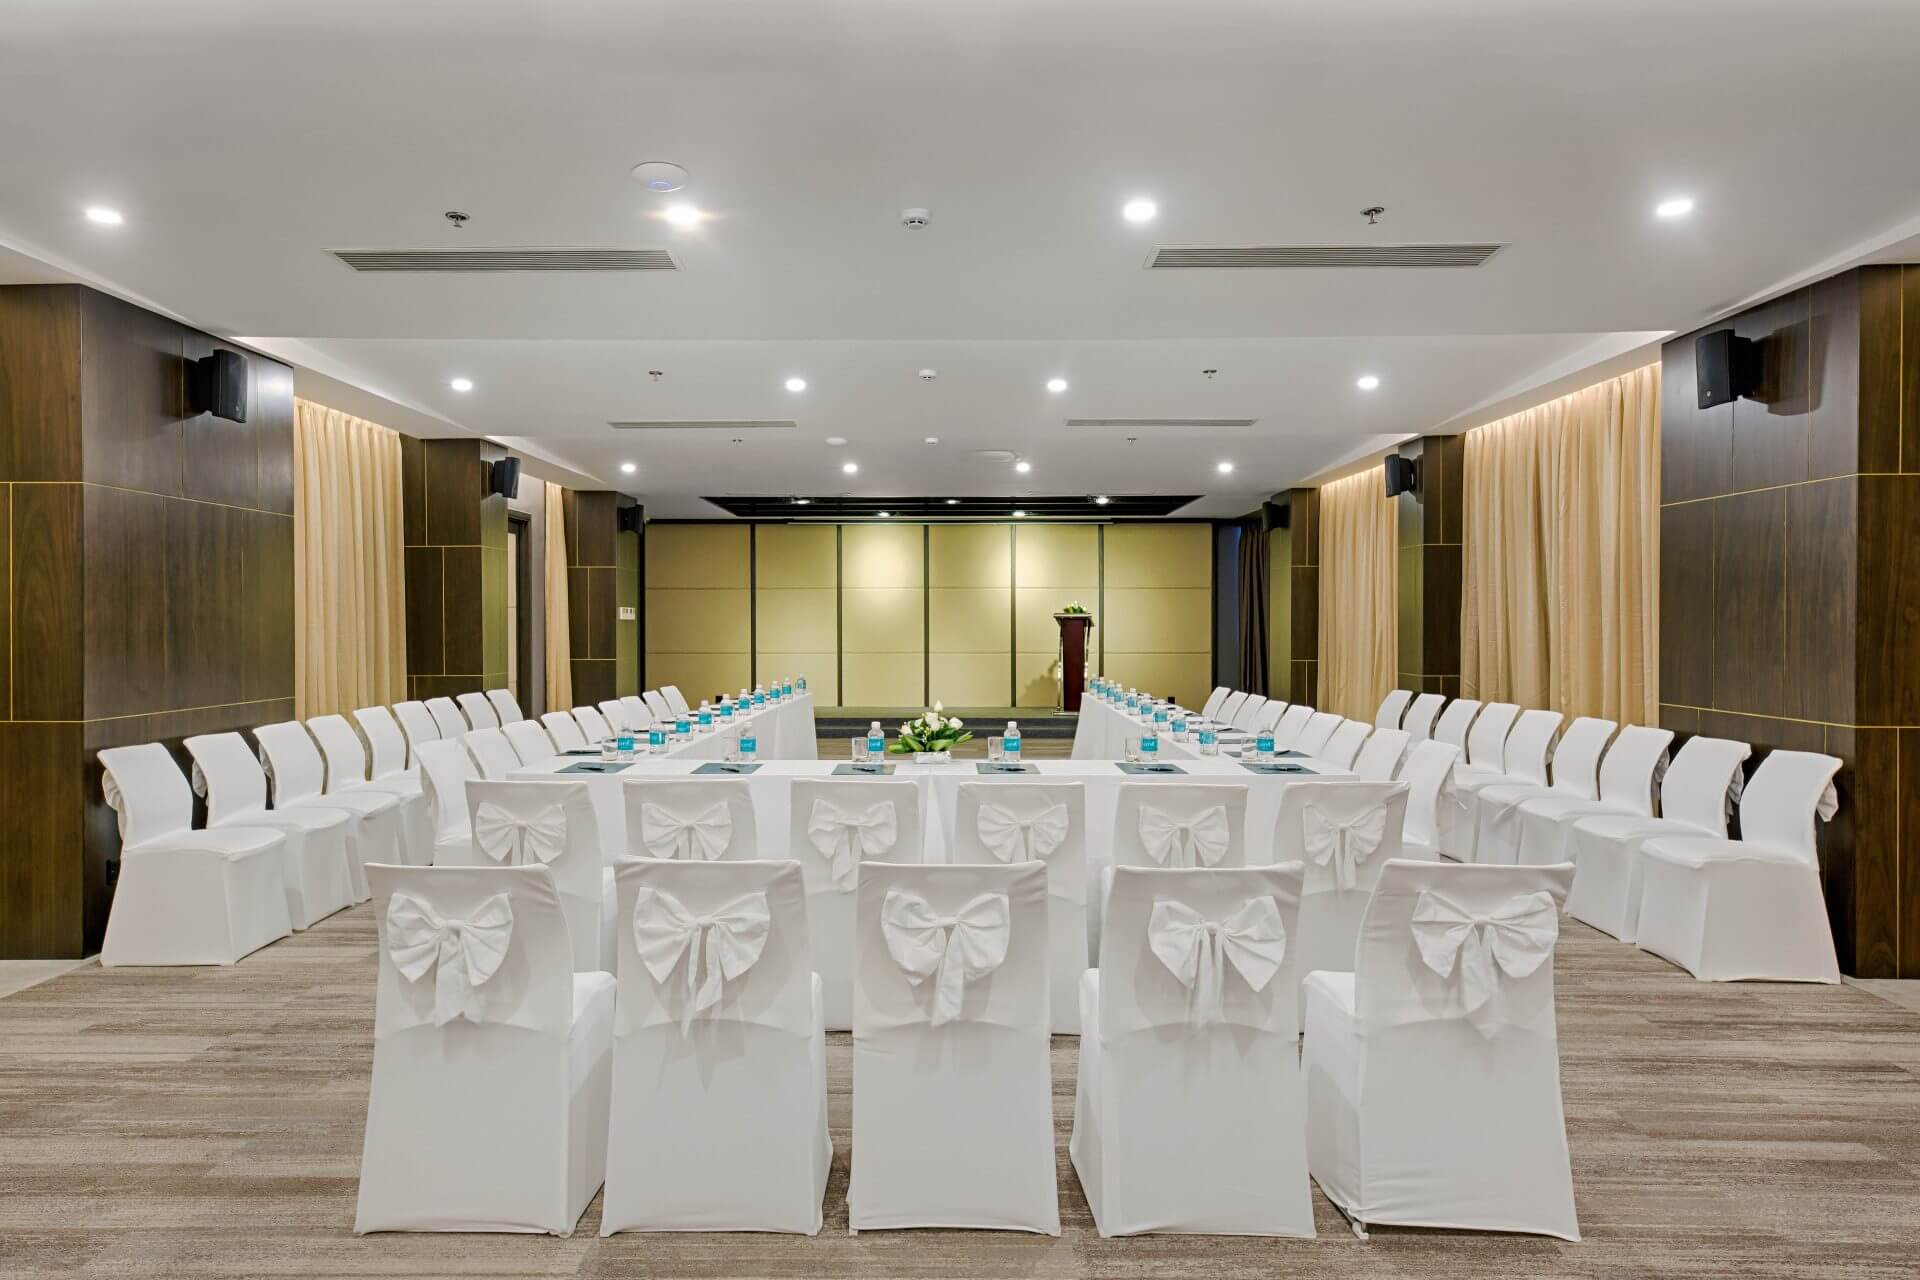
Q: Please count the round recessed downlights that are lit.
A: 12